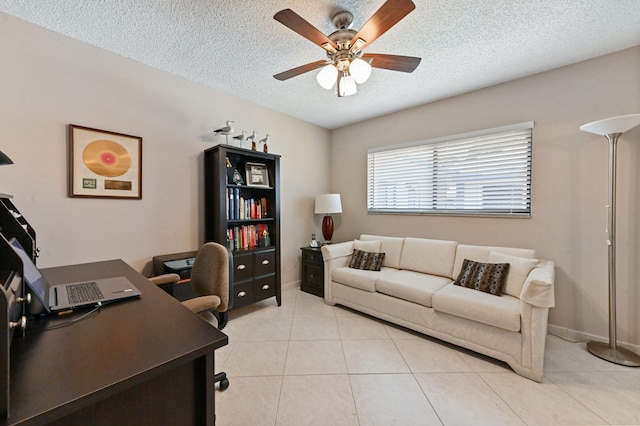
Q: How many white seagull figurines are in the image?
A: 4